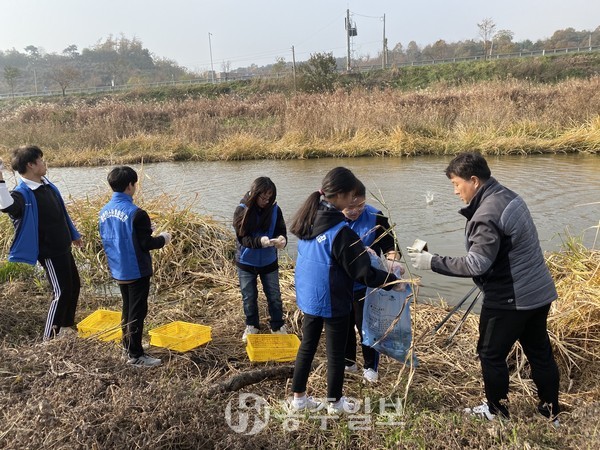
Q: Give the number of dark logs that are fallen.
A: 1